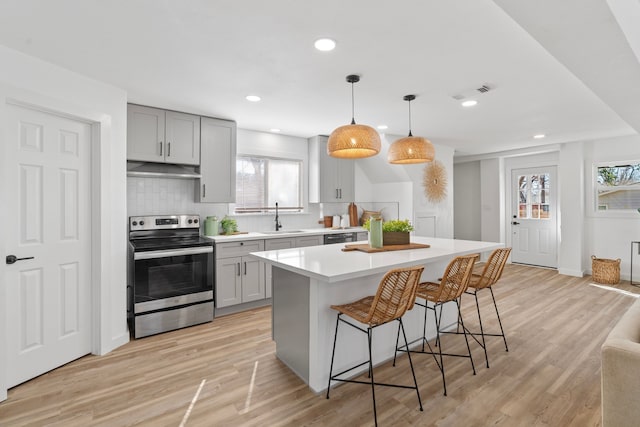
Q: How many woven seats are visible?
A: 3